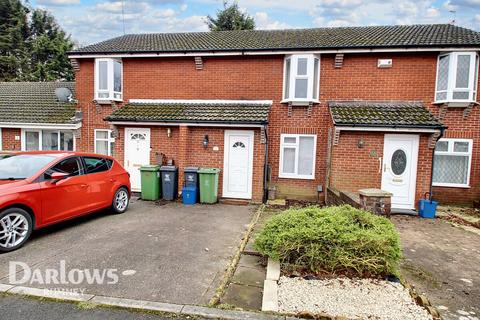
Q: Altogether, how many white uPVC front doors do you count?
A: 3